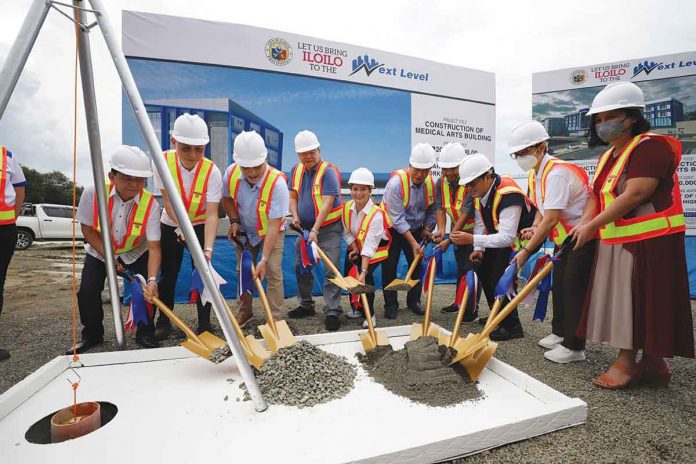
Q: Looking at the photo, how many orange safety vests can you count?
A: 11